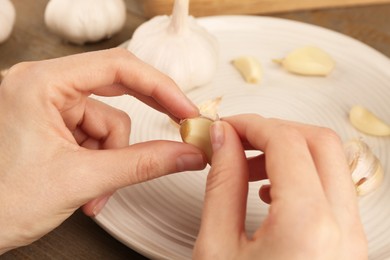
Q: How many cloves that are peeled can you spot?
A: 3